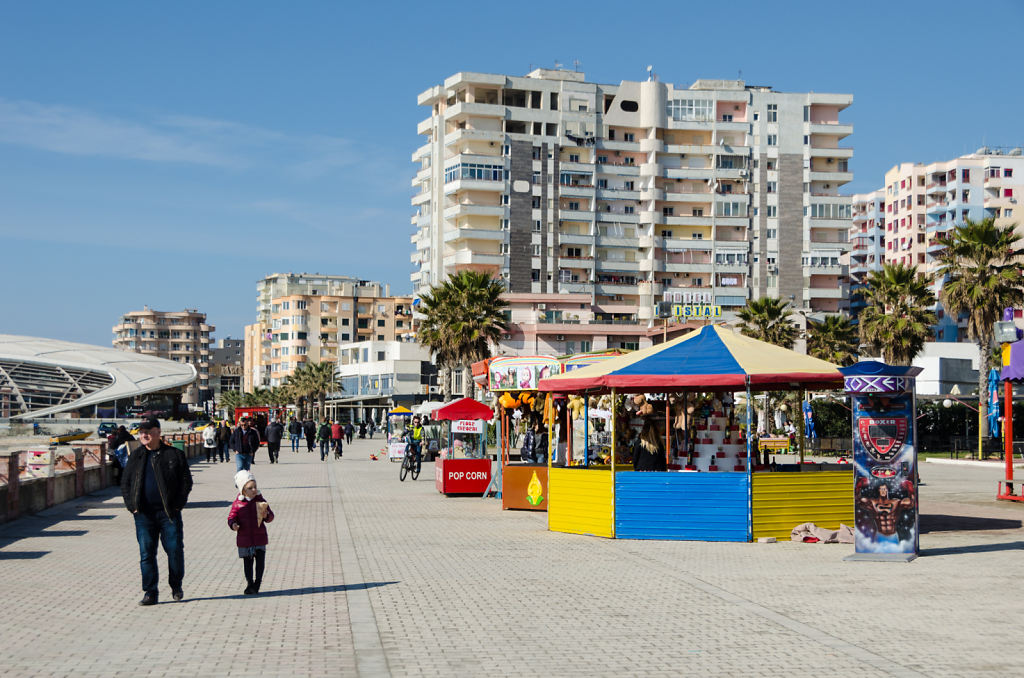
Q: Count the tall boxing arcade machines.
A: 1